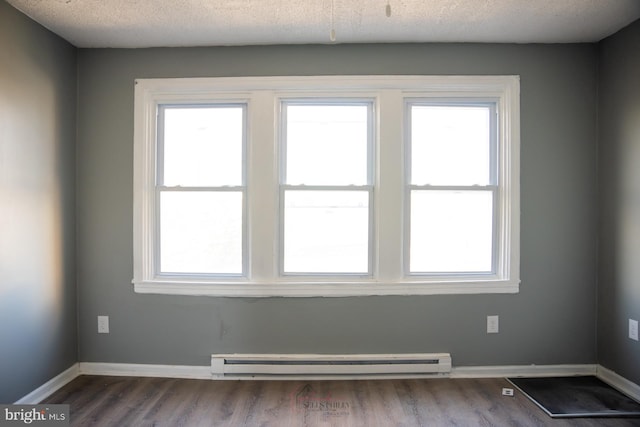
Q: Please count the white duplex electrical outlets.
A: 3